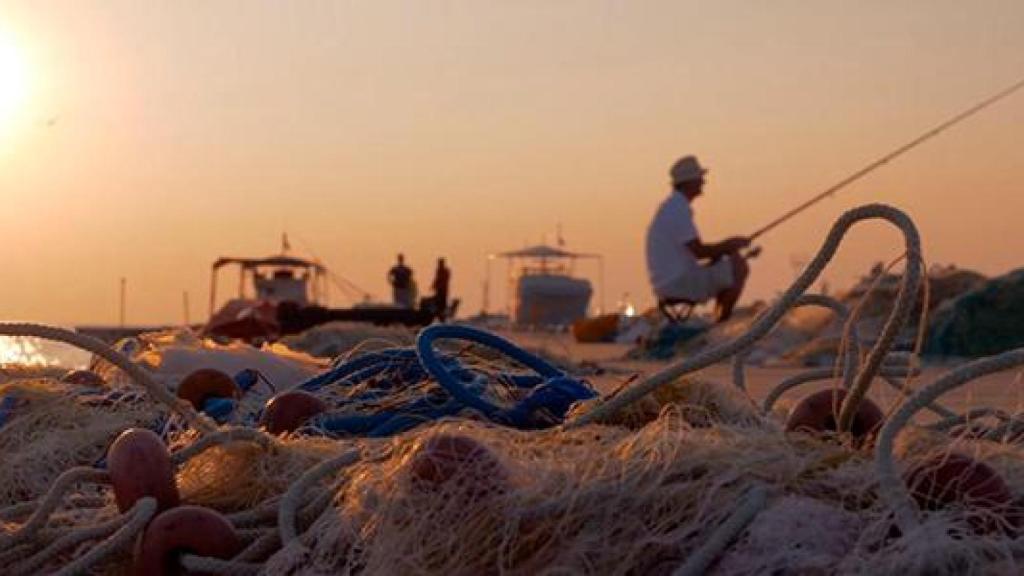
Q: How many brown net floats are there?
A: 8